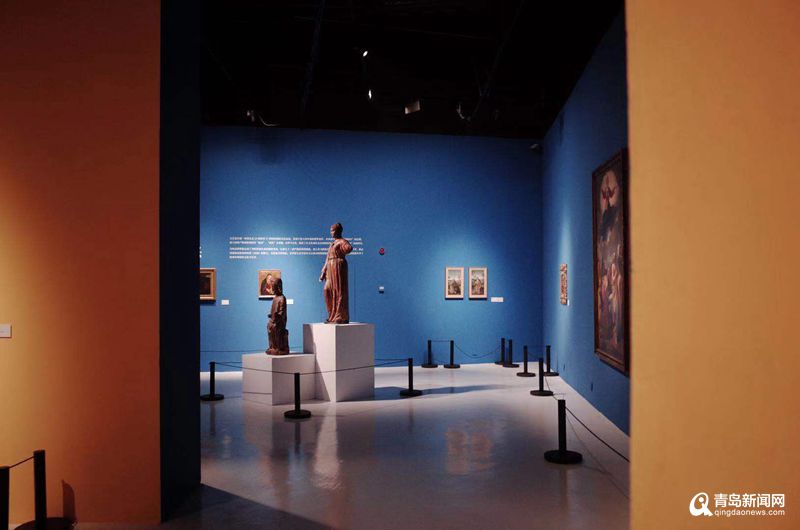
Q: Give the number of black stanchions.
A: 13